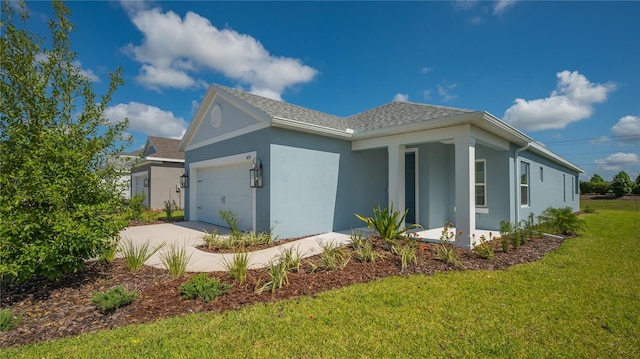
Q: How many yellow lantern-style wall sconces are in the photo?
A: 0